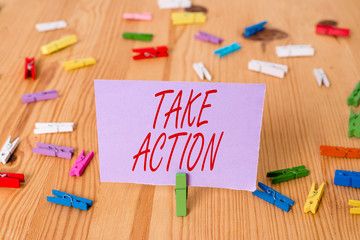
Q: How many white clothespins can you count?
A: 8